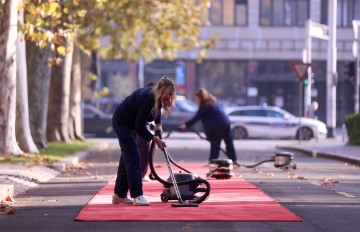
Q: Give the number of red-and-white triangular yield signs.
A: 1